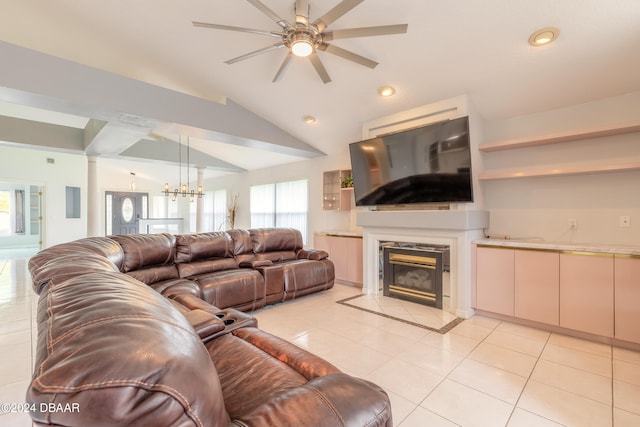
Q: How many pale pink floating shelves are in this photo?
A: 2